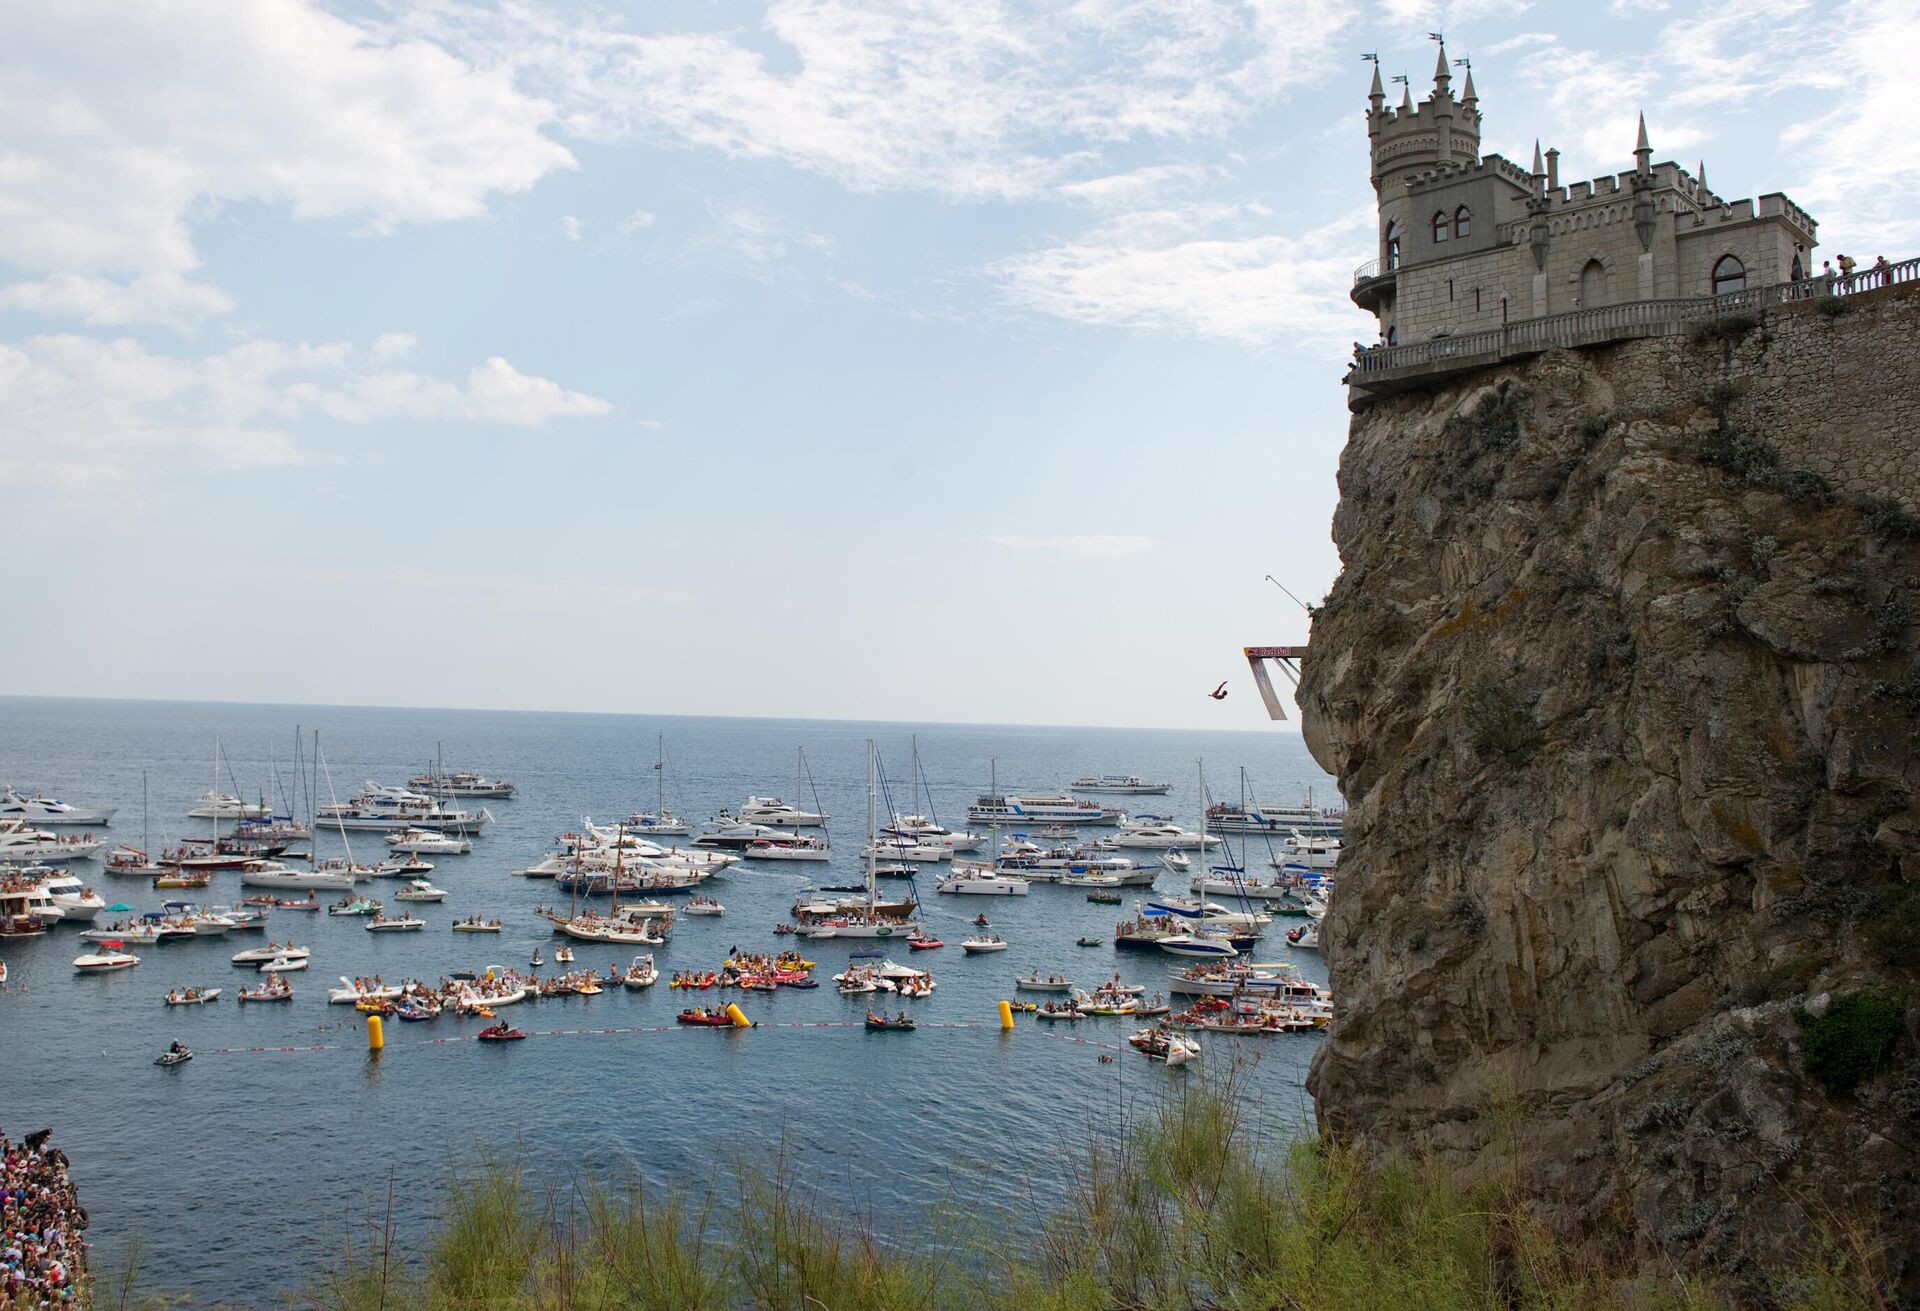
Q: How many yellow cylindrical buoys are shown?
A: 3